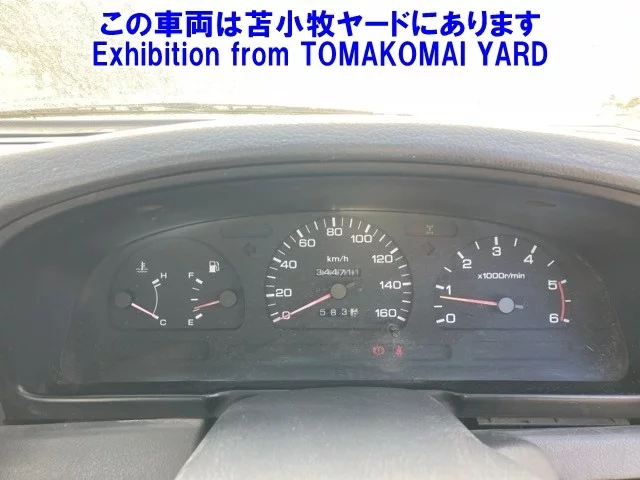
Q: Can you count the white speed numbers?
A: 9